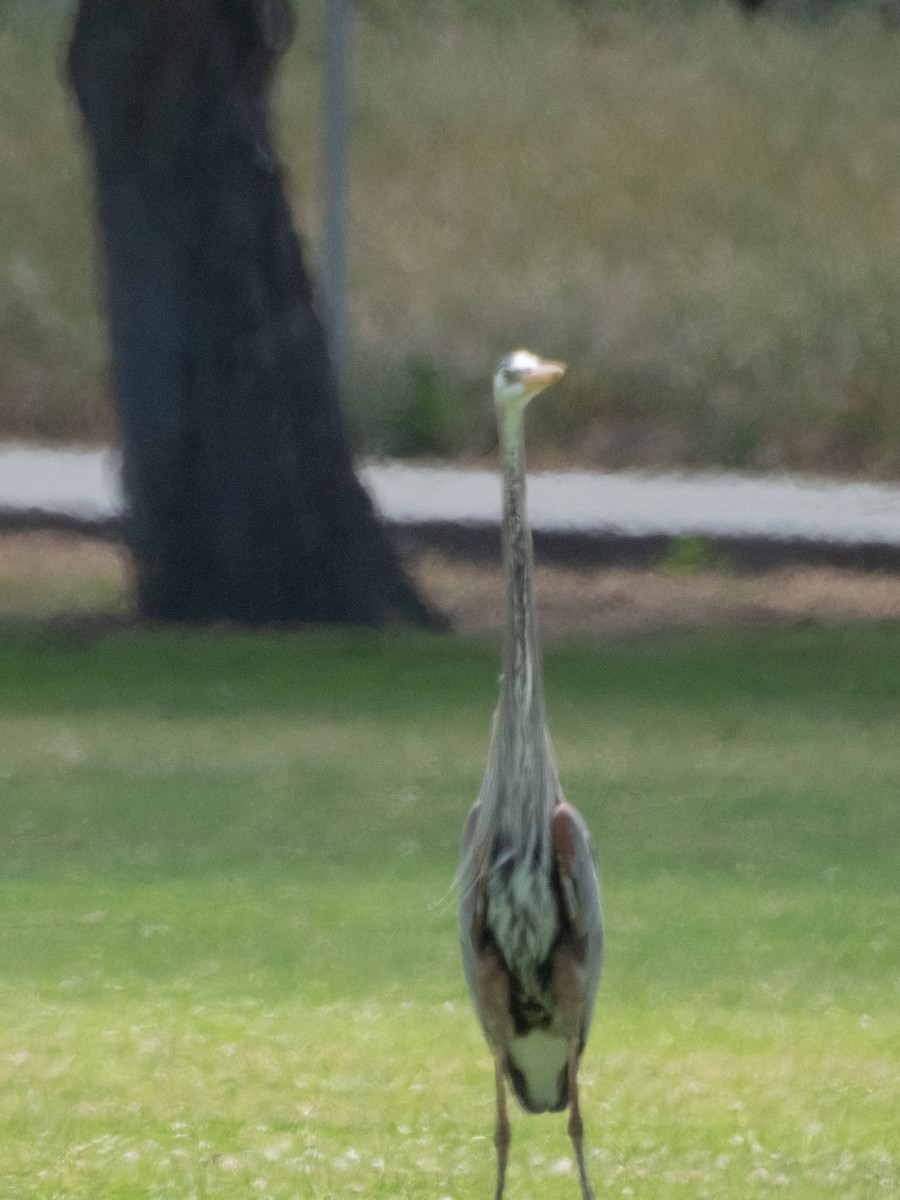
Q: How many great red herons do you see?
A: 0